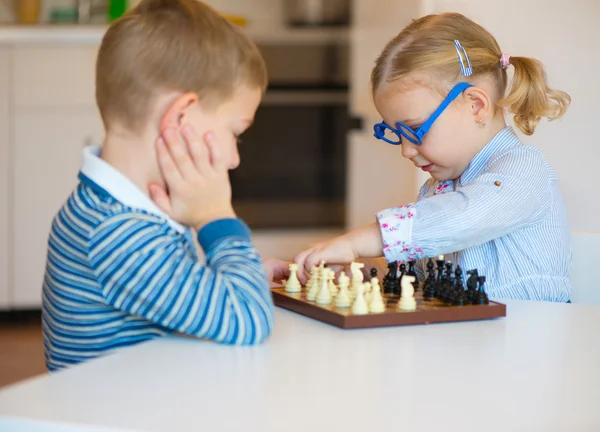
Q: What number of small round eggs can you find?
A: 0